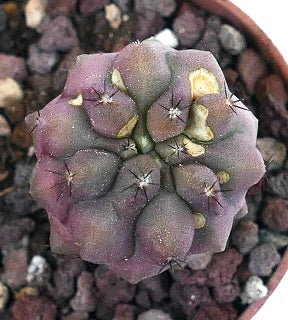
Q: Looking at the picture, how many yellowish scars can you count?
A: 8